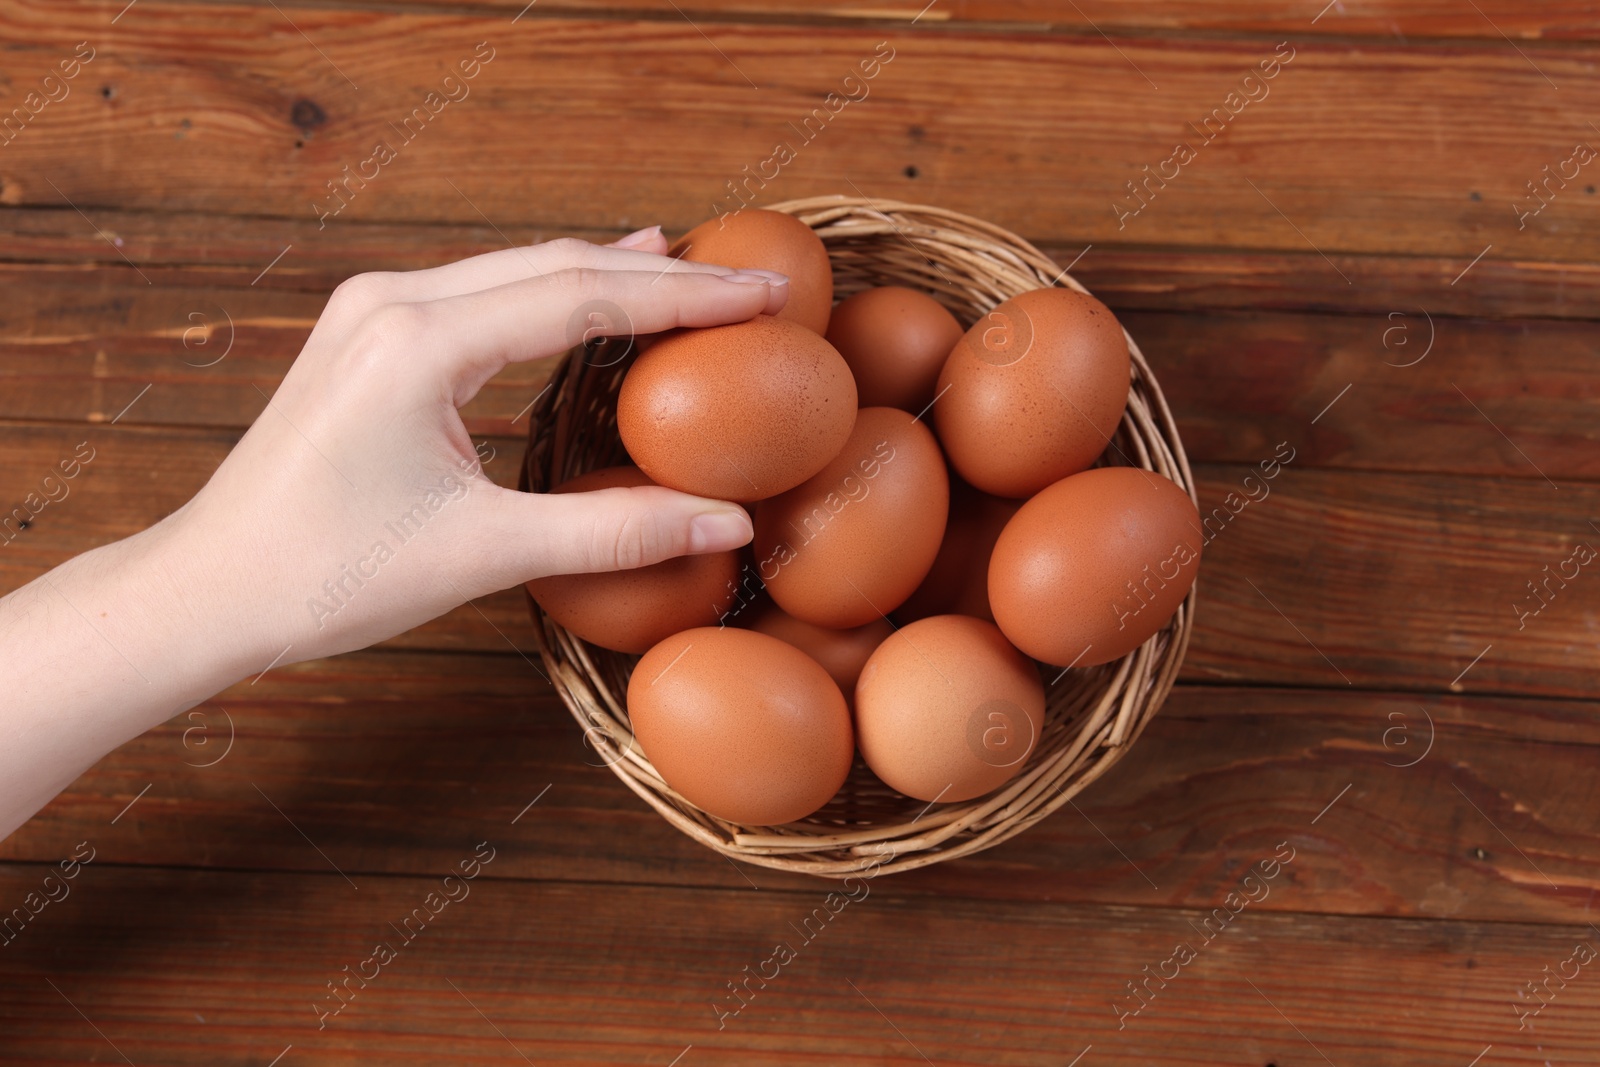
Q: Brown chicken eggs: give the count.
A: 11